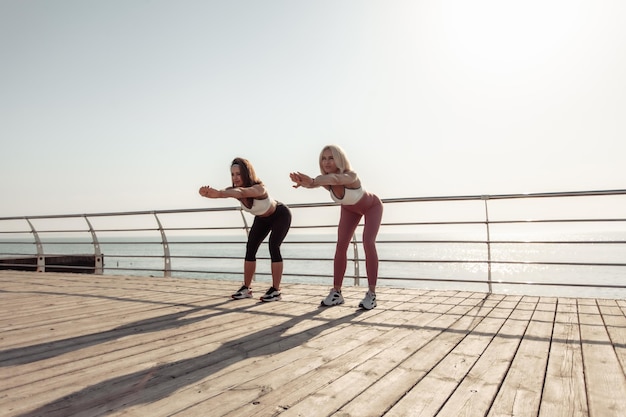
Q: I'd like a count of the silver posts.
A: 6